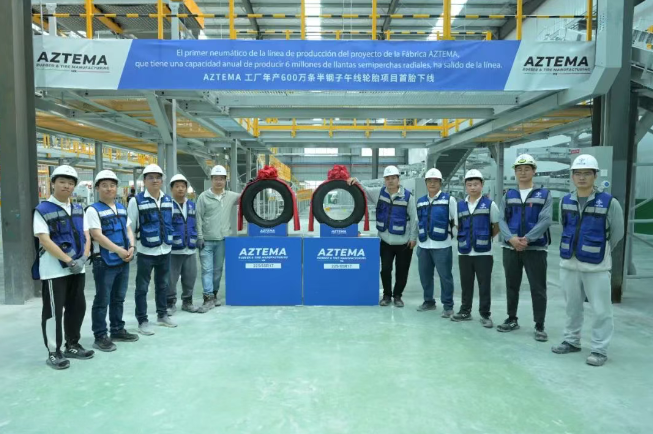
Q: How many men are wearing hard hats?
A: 10